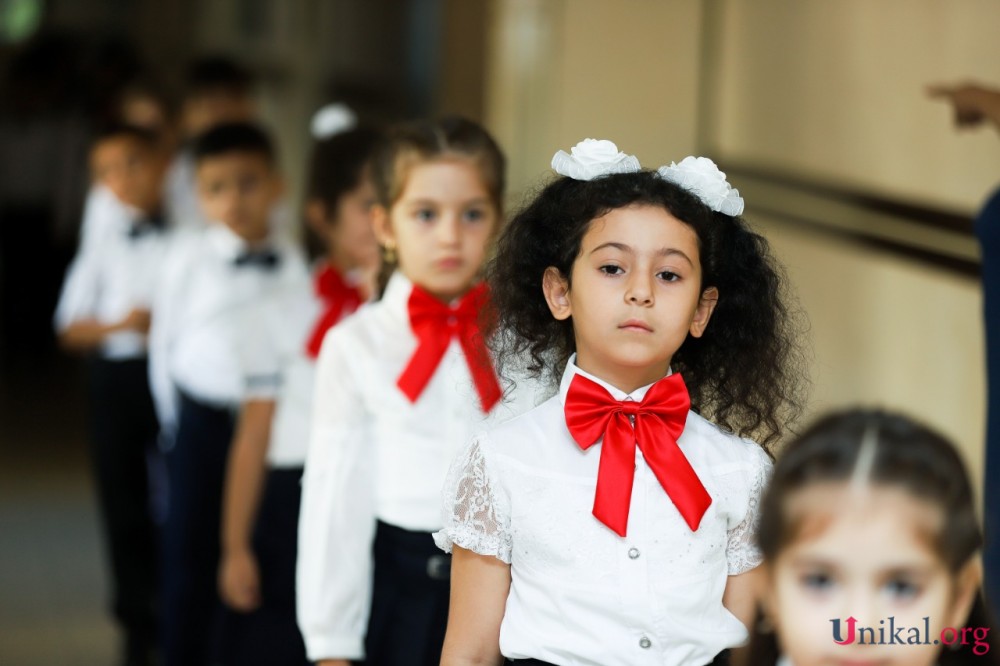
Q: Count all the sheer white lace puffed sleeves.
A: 2